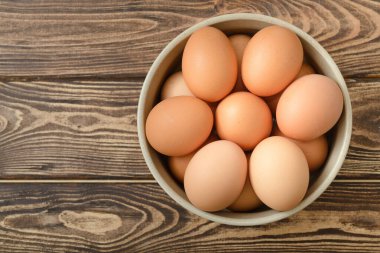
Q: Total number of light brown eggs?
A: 13